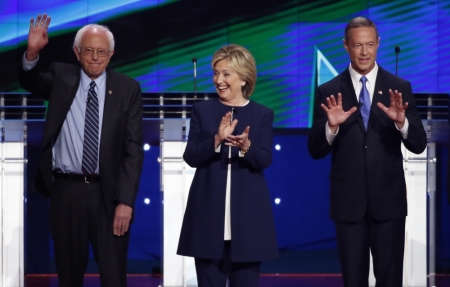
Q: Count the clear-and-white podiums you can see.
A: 3